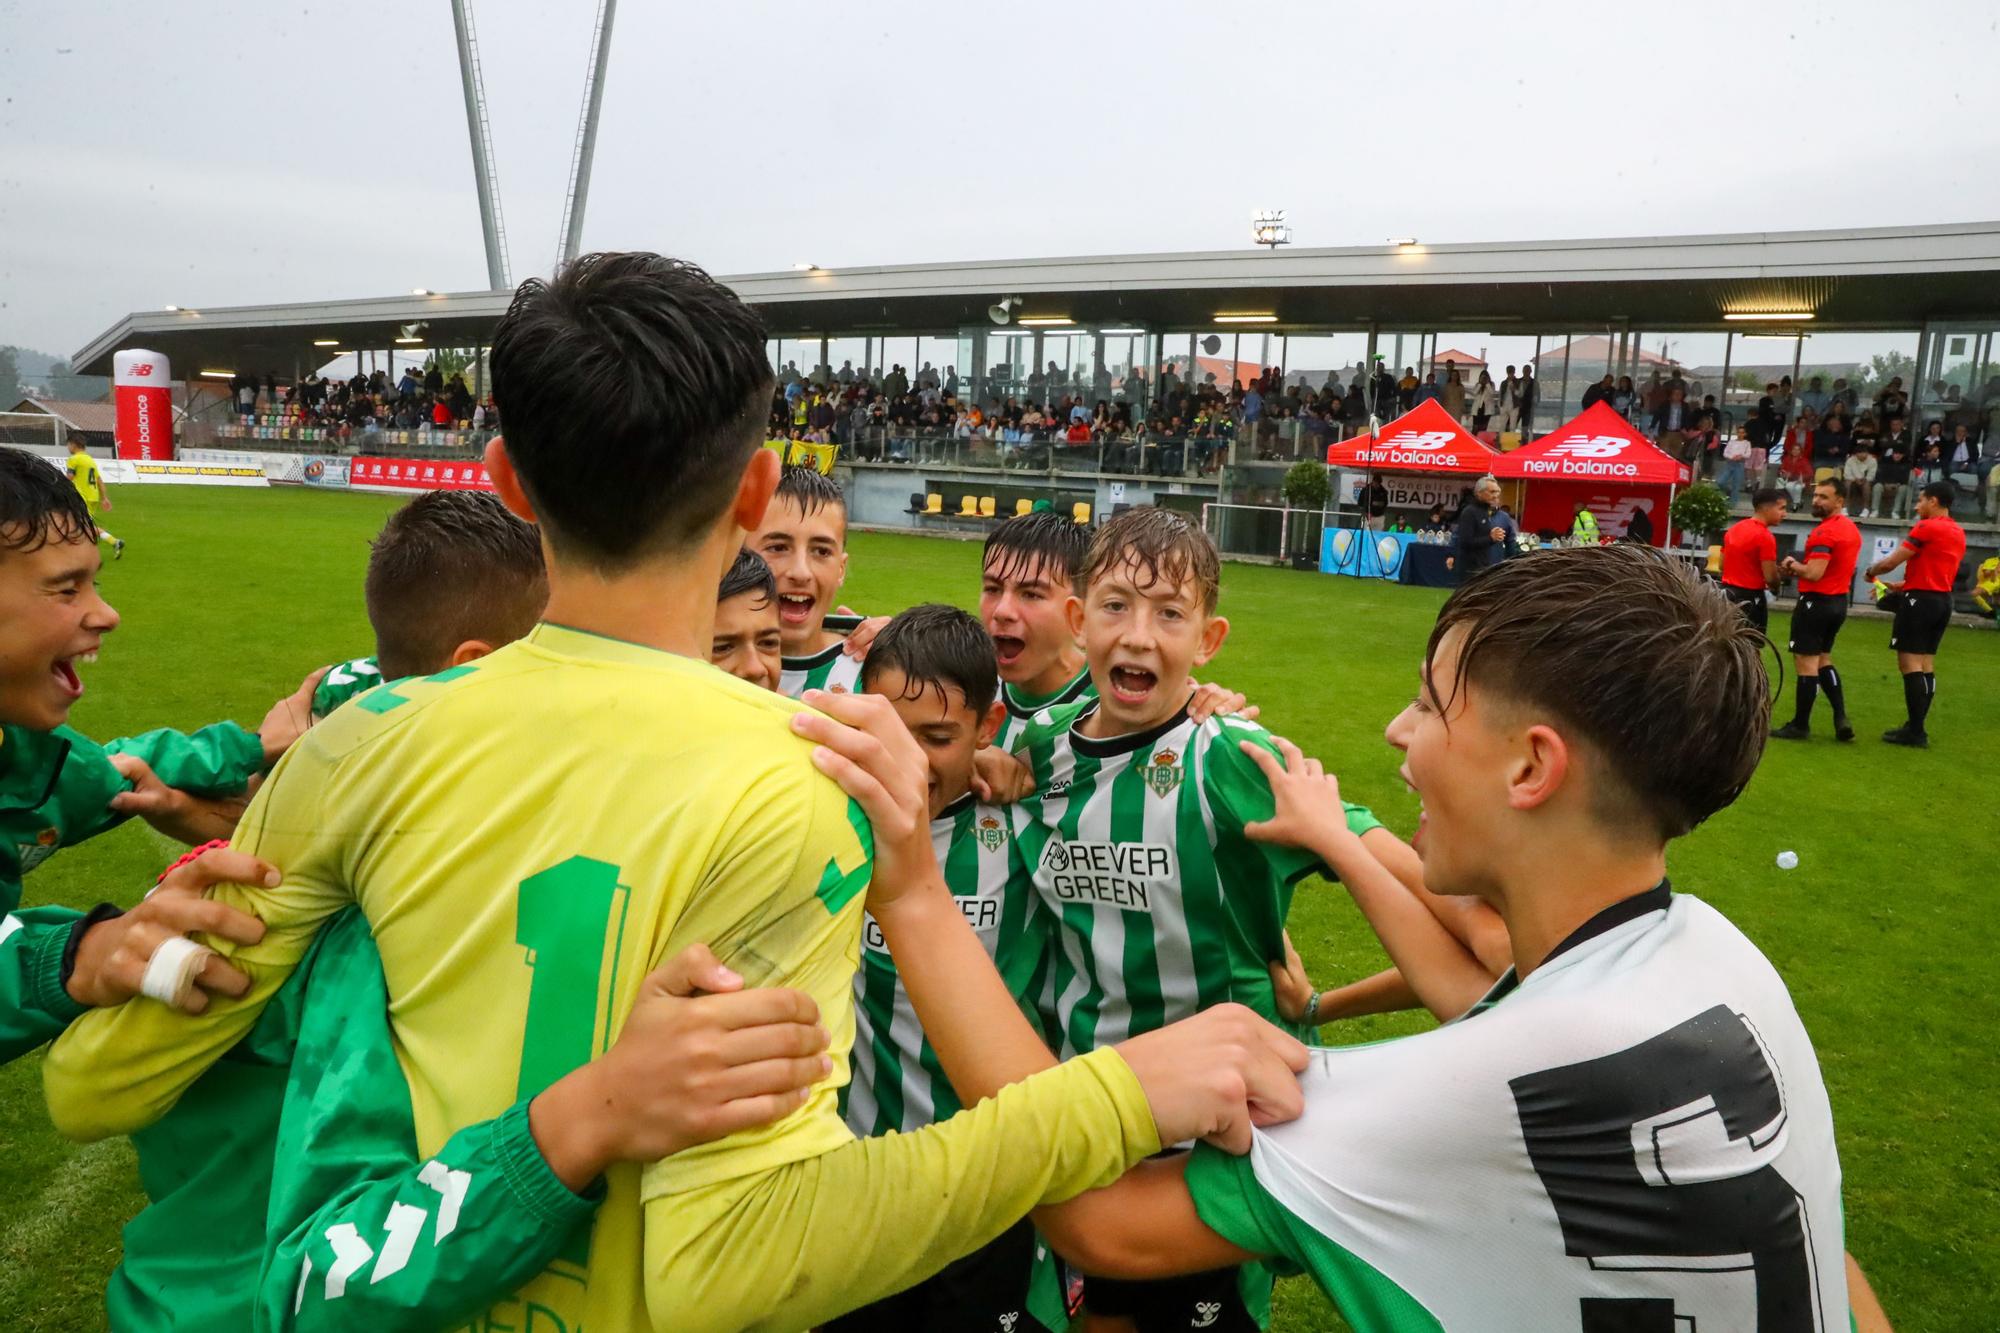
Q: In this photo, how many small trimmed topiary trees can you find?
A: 2